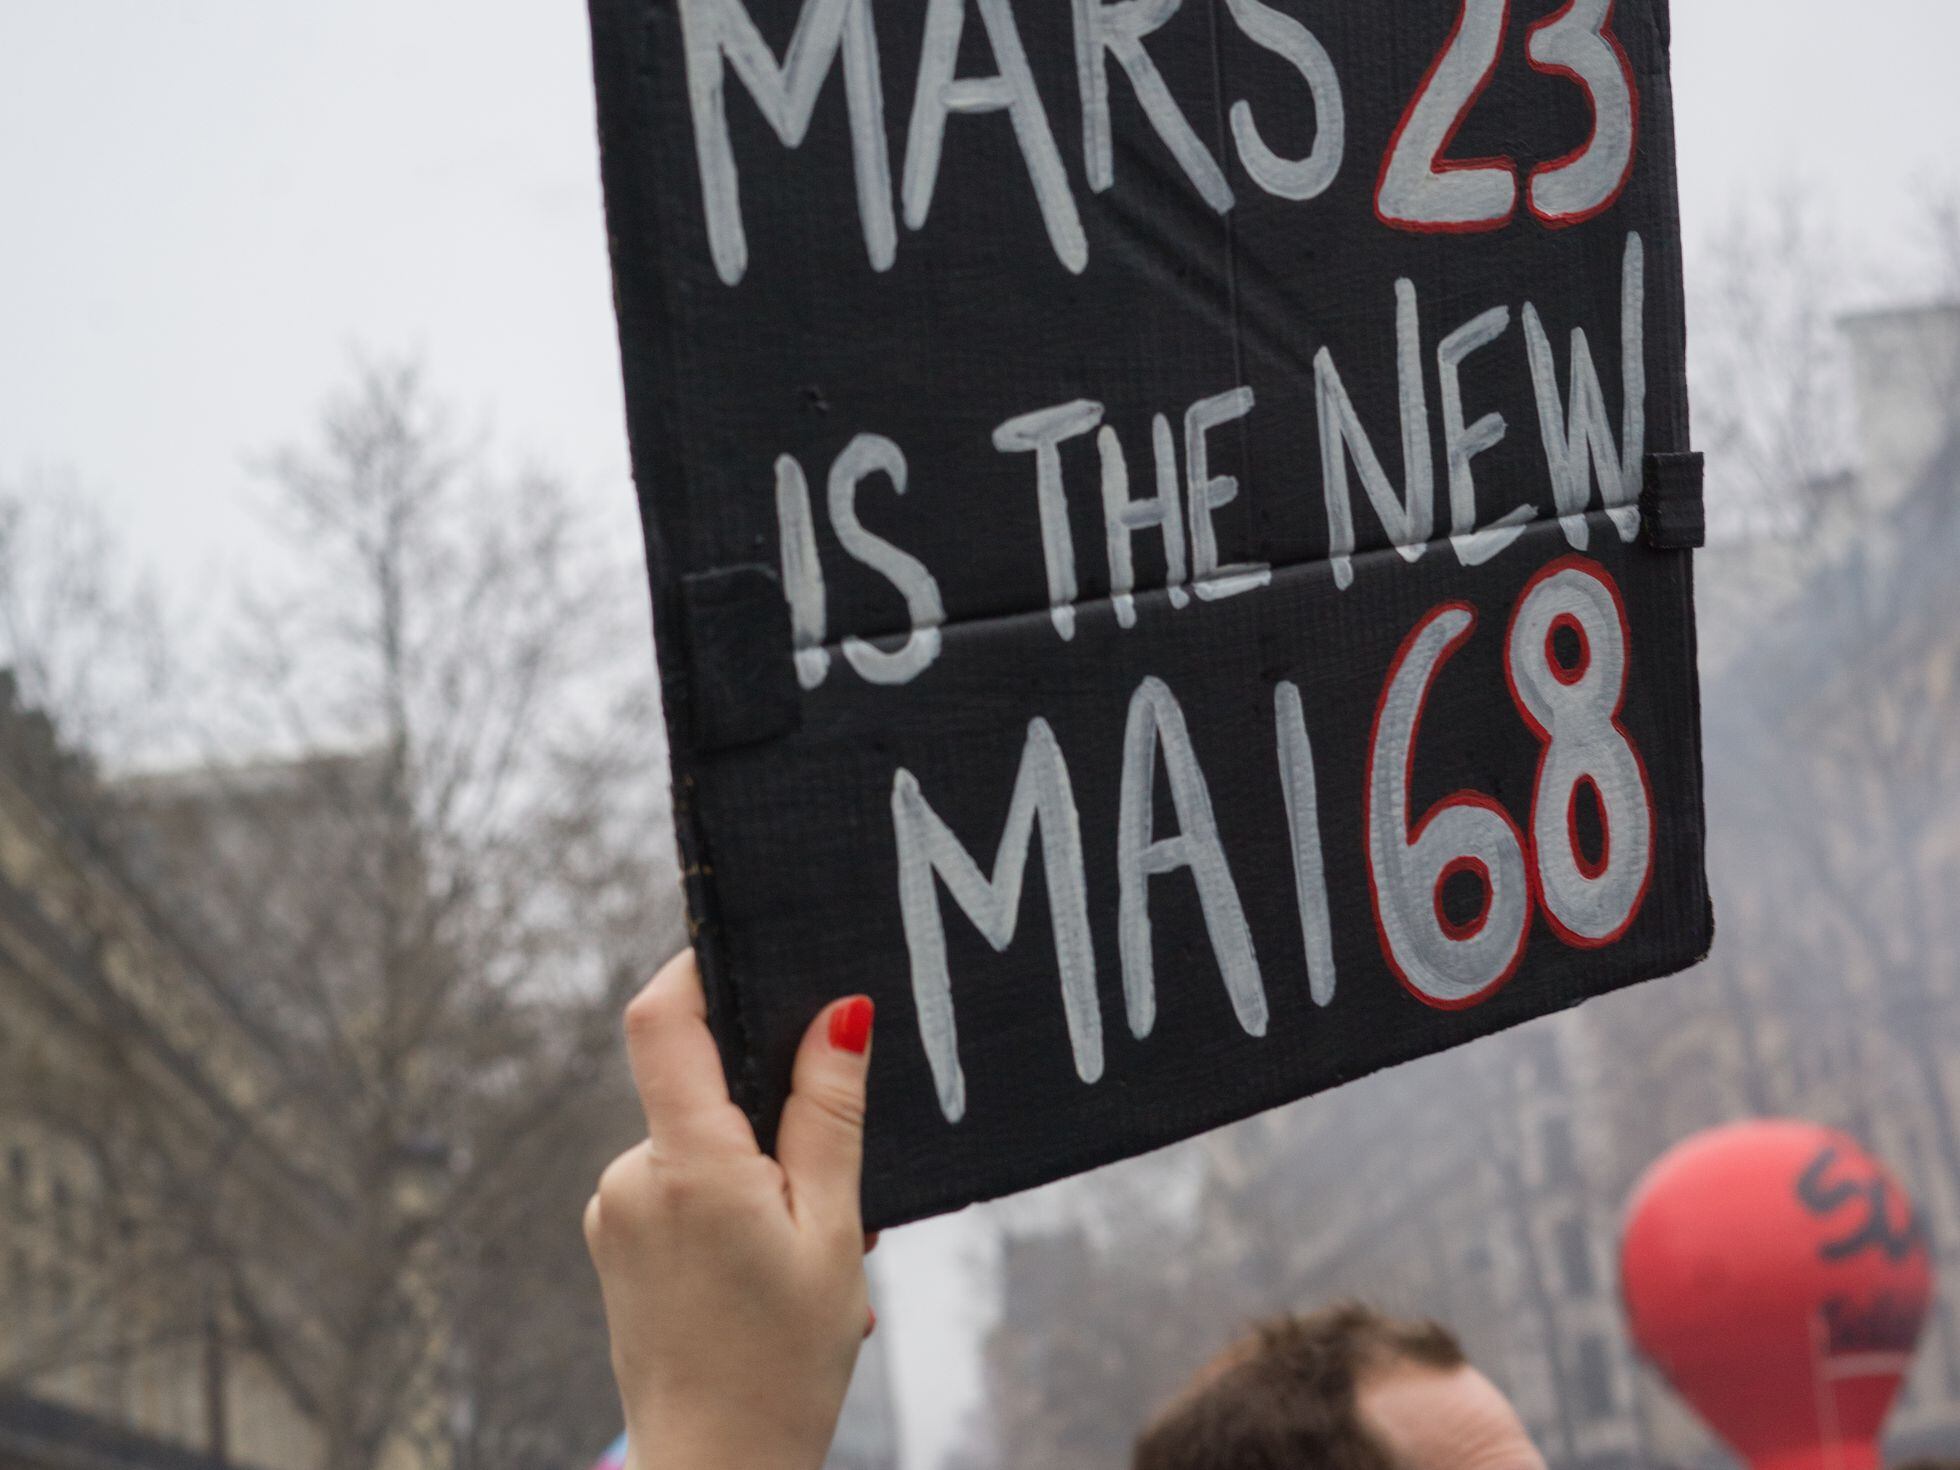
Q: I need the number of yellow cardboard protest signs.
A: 0